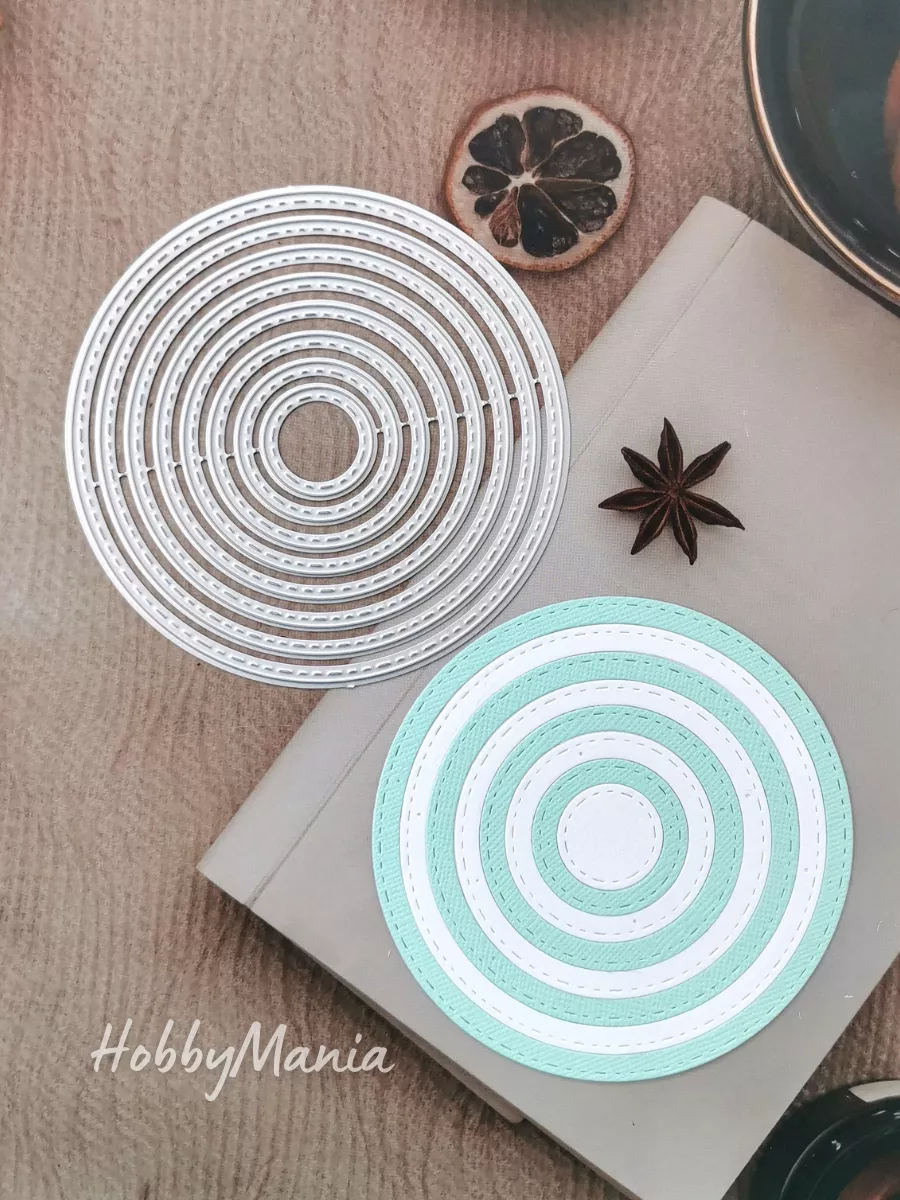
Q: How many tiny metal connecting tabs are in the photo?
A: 14